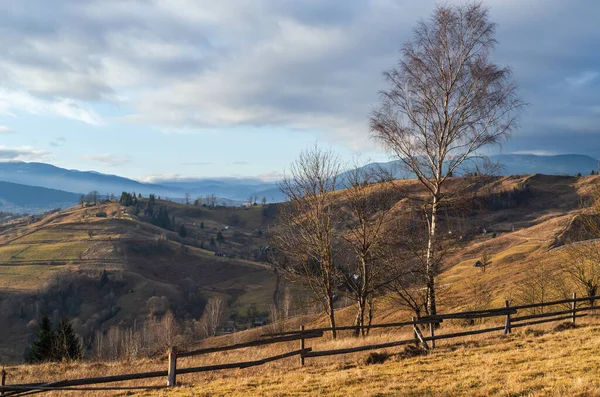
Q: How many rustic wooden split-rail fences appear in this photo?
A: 1